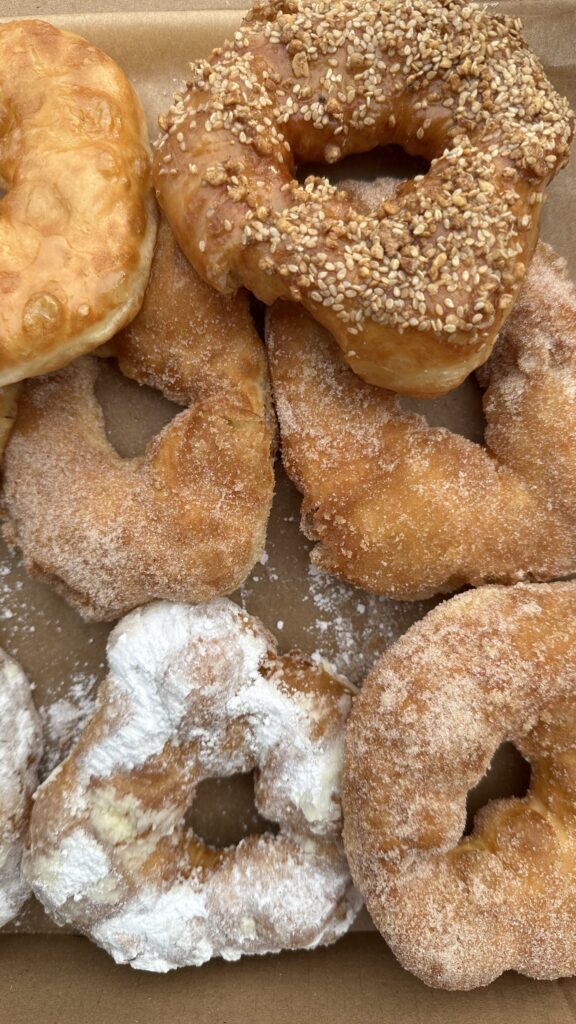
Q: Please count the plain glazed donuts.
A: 1